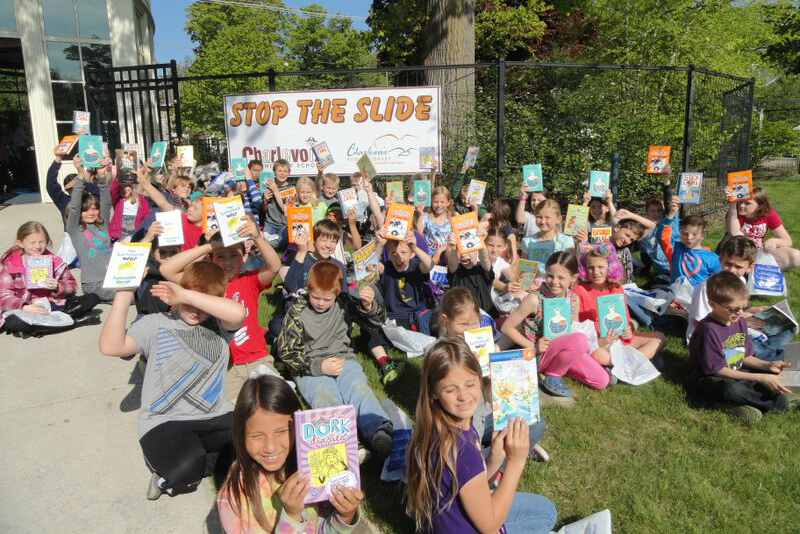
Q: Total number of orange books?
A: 7